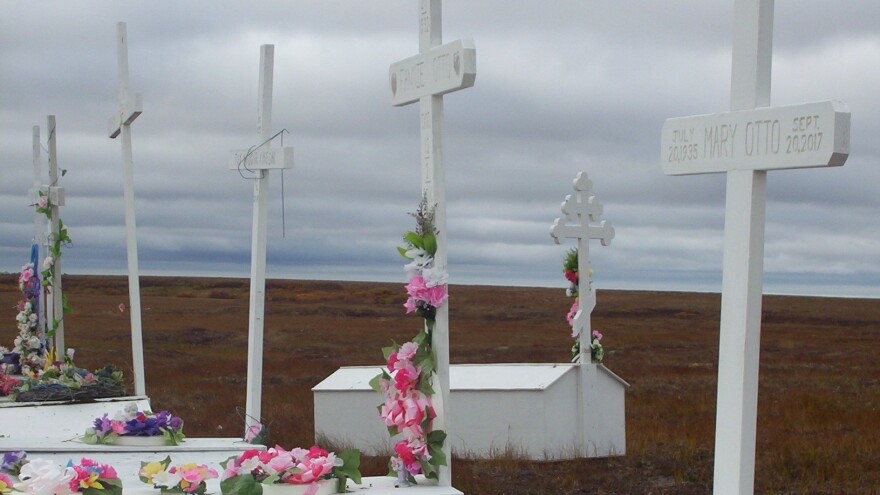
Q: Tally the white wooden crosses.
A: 7